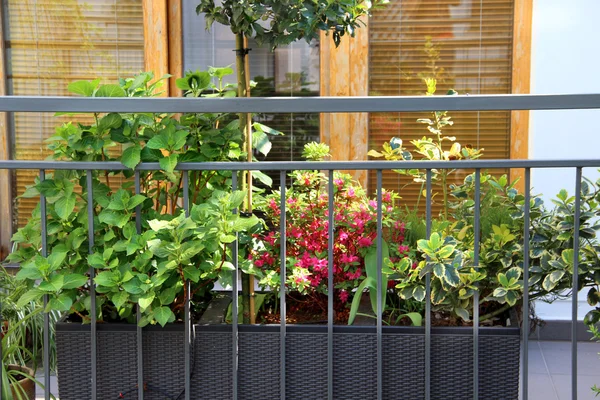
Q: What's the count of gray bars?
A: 14